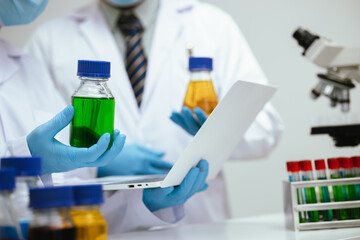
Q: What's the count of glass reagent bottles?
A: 6